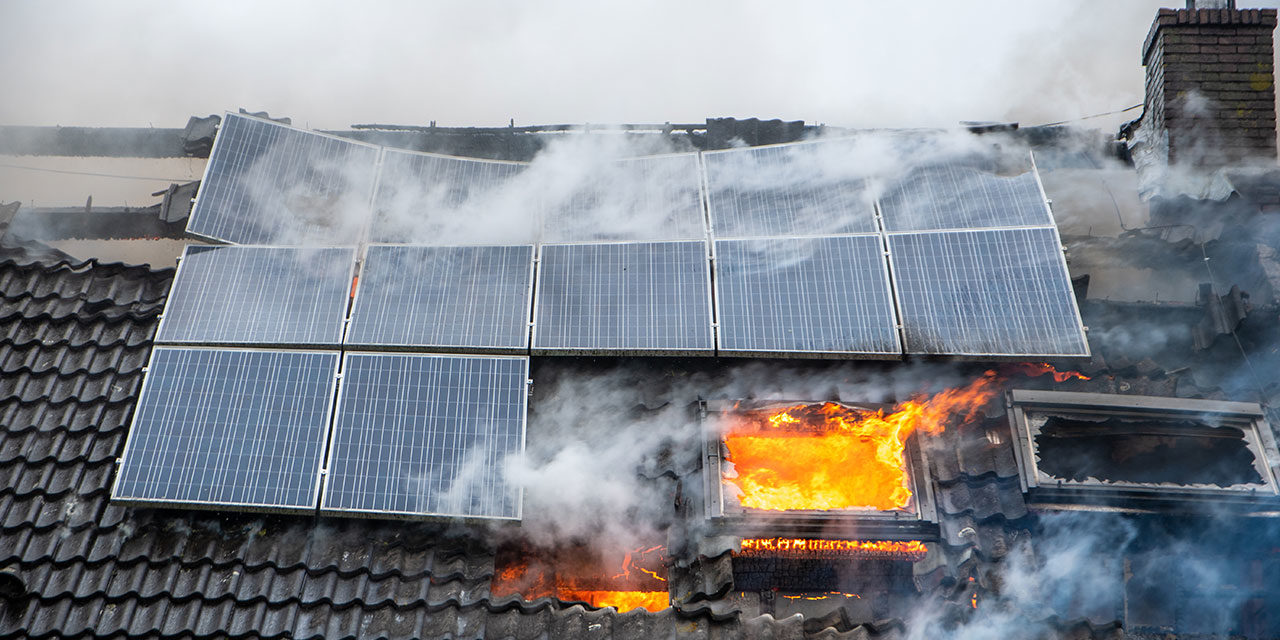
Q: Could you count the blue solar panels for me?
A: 12